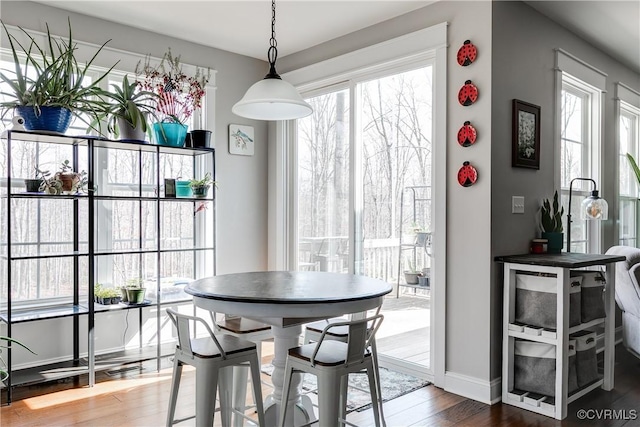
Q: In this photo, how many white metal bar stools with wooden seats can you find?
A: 4